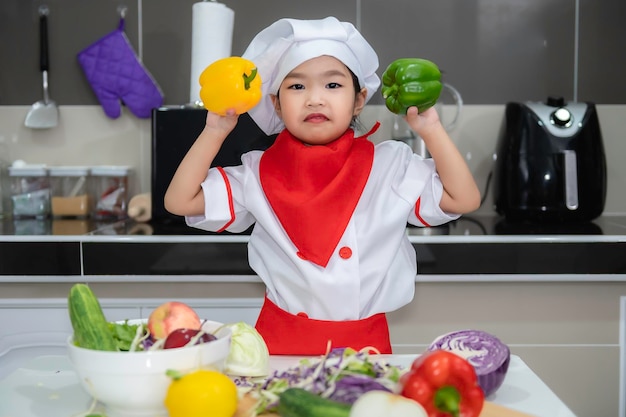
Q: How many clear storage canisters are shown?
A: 3